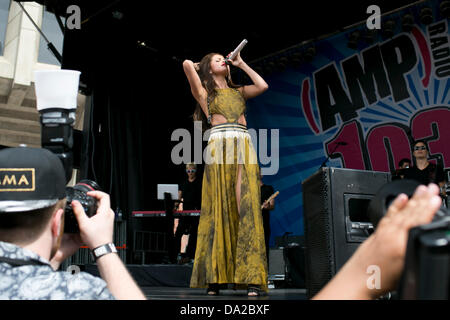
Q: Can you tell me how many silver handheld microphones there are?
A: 1